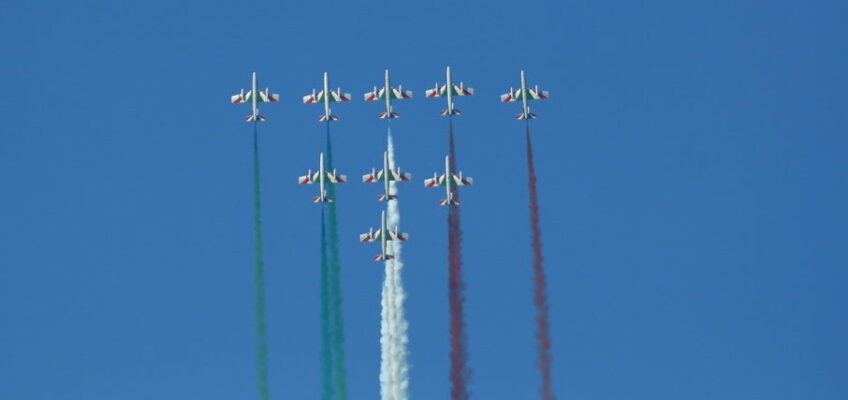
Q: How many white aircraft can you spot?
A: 9